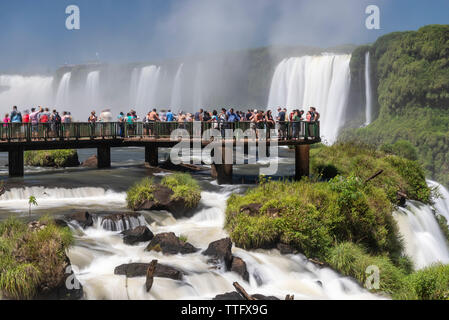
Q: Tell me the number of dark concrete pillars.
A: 5